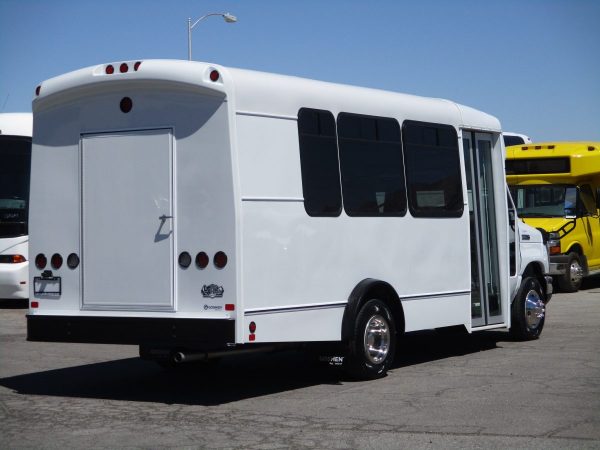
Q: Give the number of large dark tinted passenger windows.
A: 3